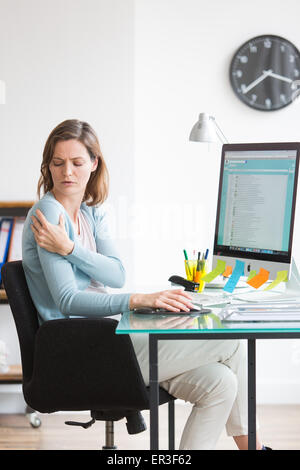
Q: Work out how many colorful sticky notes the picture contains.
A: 6